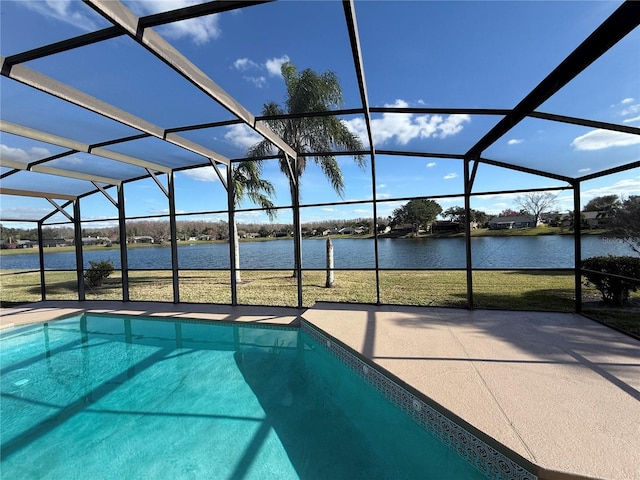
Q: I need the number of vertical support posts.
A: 9